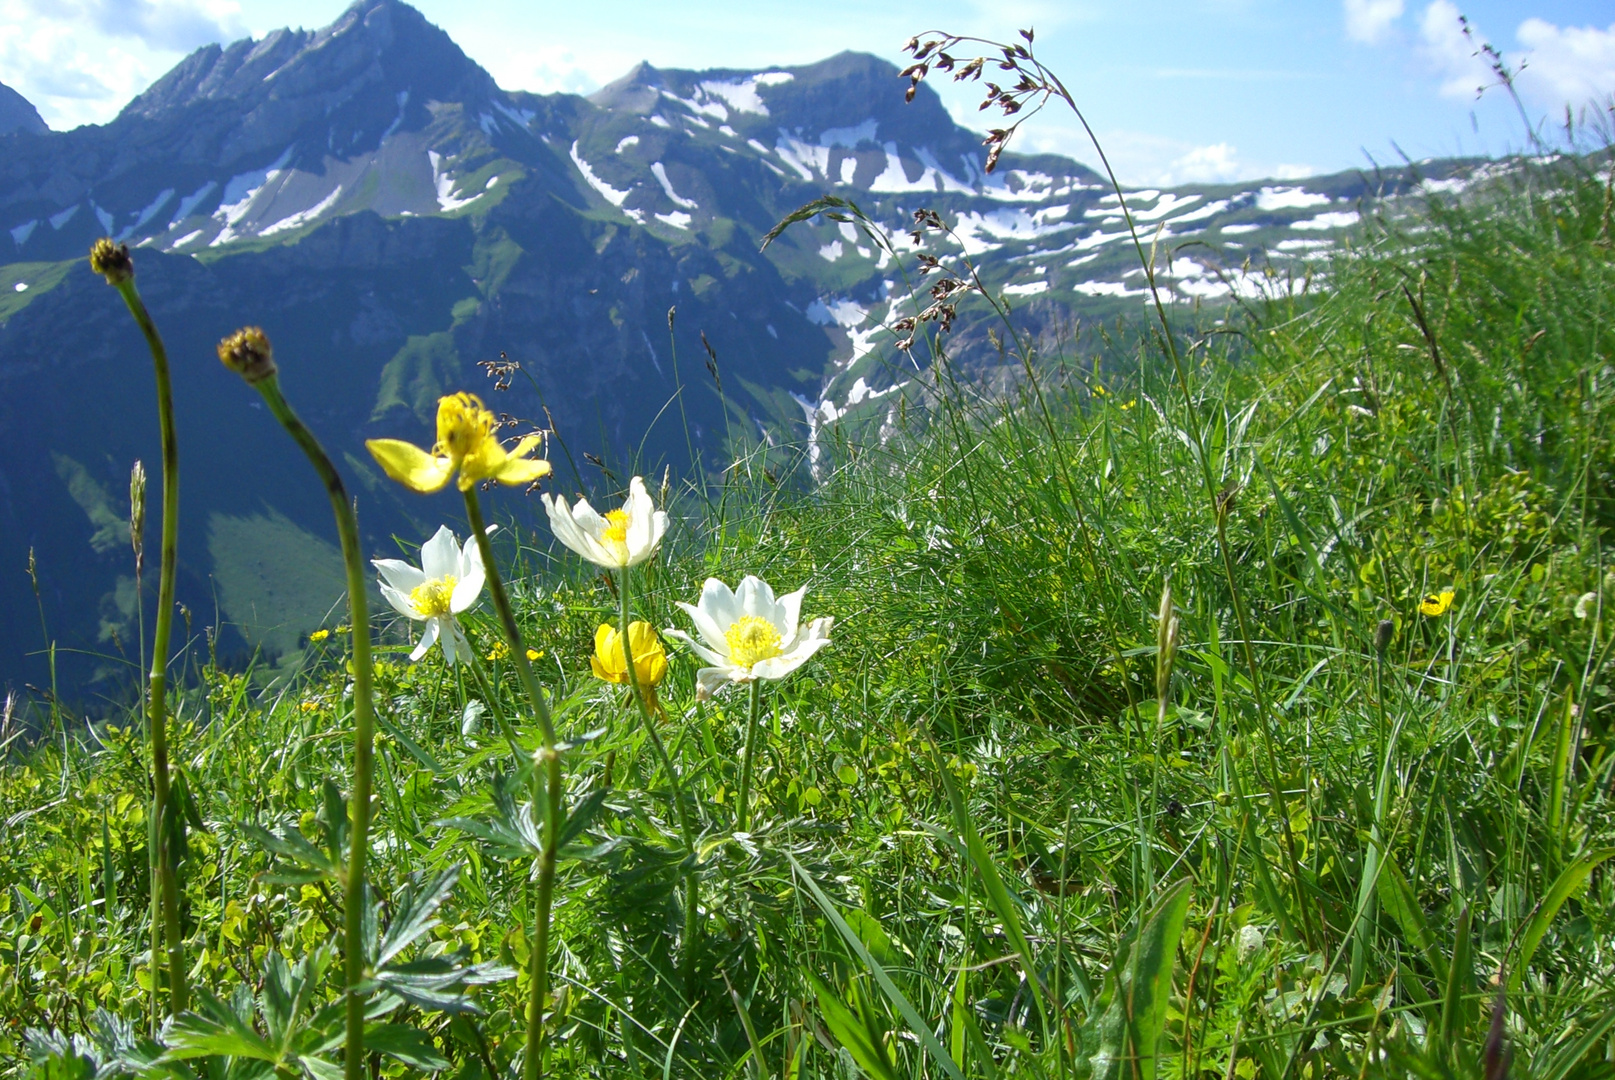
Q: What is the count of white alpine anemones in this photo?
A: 3